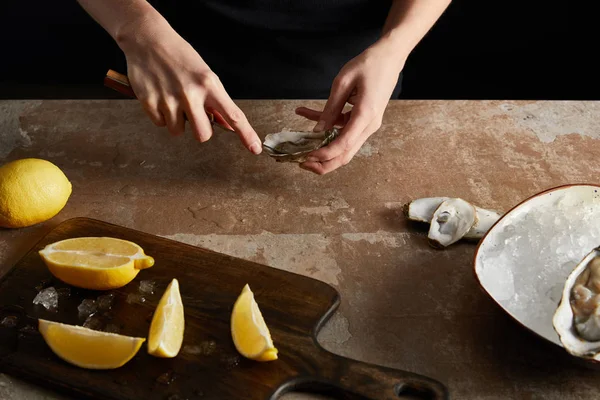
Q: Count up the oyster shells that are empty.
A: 2